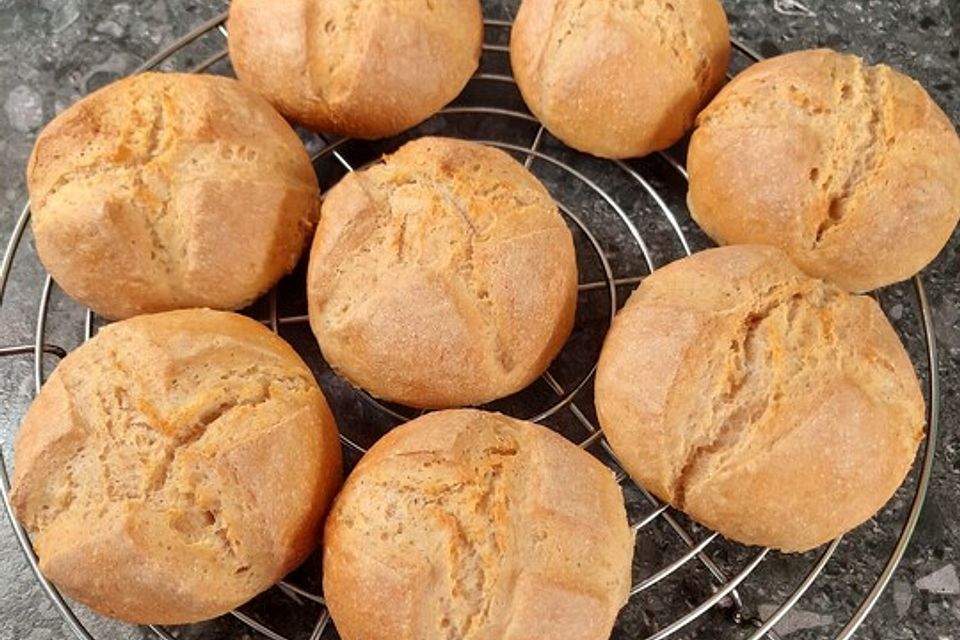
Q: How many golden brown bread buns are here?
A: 8